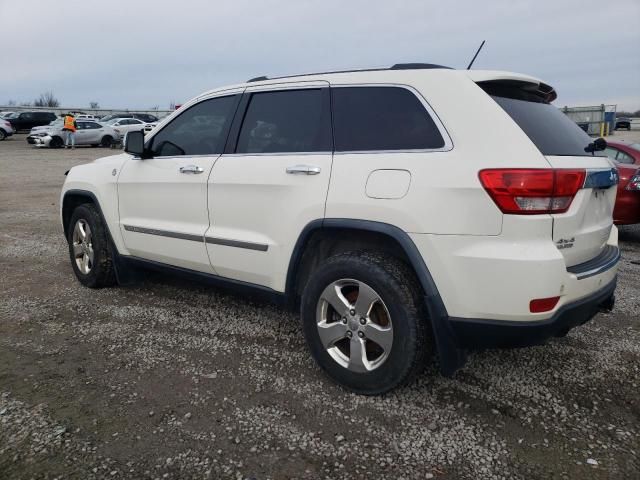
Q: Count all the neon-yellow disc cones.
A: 0